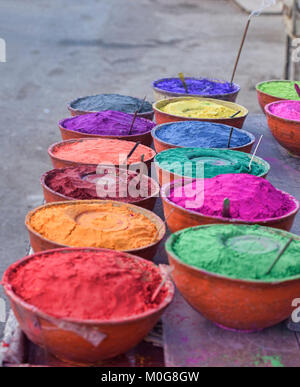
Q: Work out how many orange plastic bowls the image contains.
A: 13